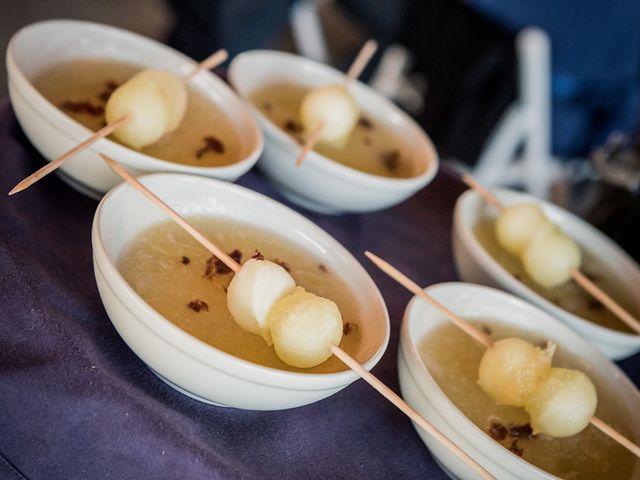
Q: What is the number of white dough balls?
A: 9